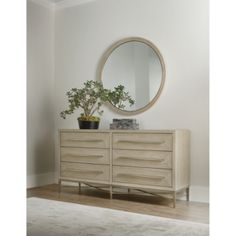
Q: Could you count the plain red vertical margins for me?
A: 0